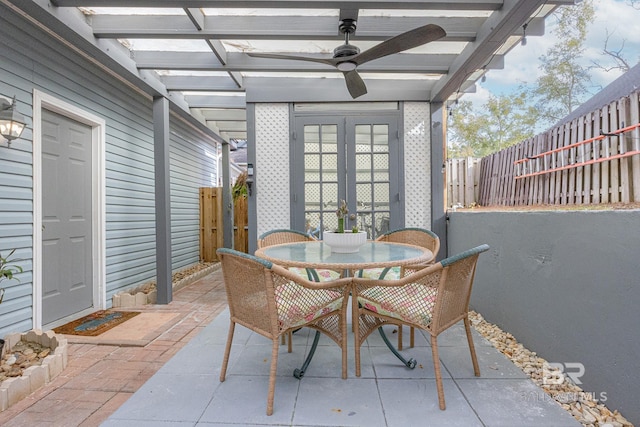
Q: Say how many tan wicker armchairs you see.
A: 4